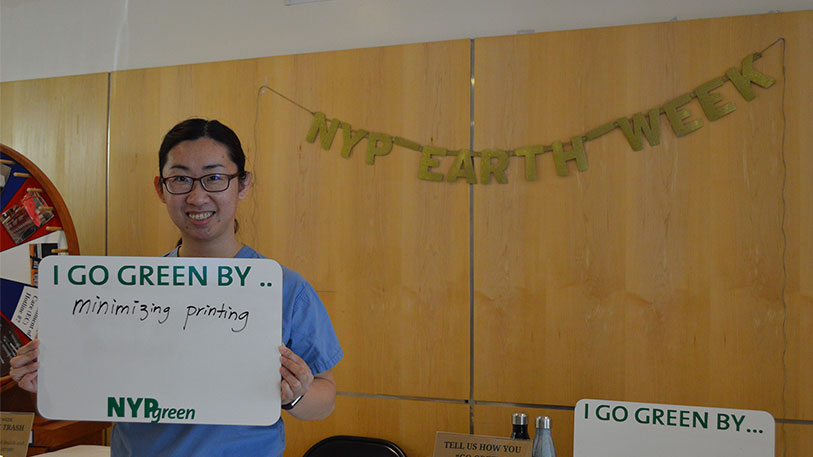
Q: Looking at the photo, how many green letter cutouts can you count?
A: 12